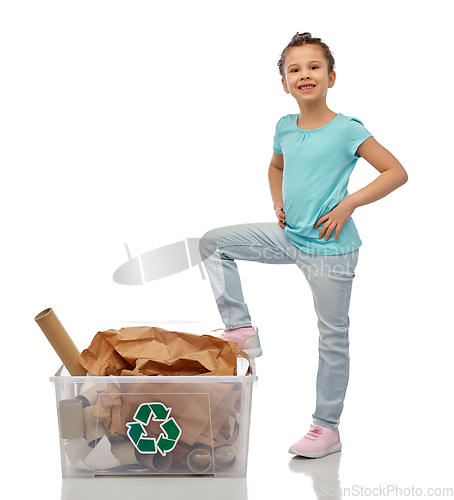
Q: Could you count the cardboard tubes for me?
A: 8